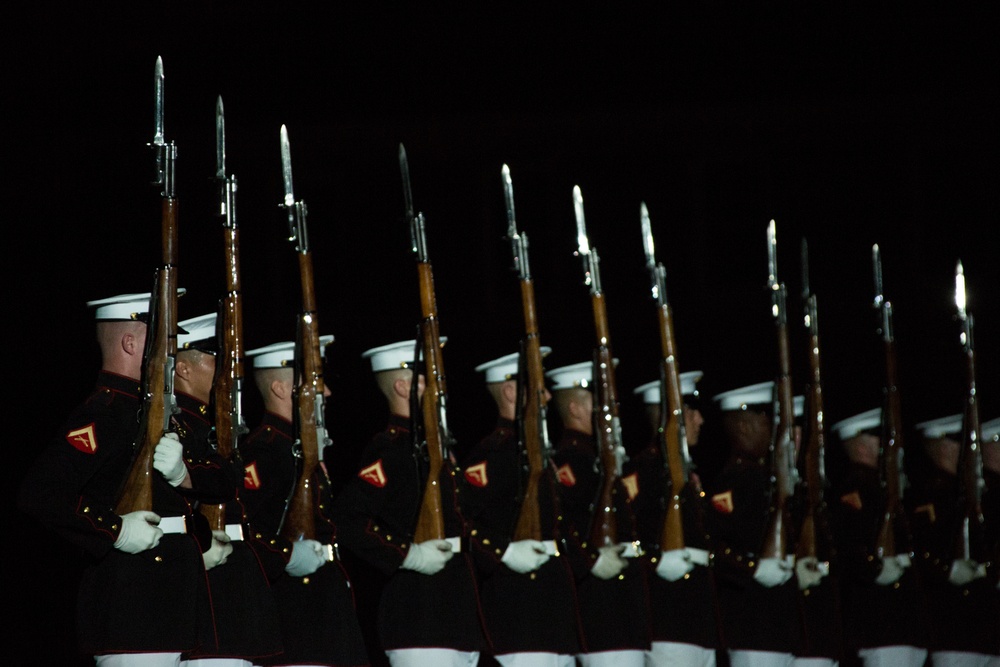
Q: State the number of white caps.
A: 12